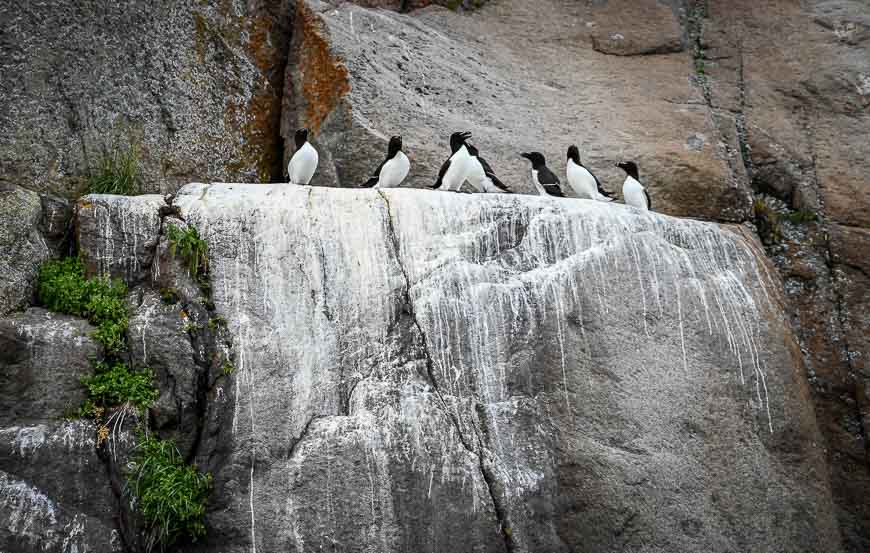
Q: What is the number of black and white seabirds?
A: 7